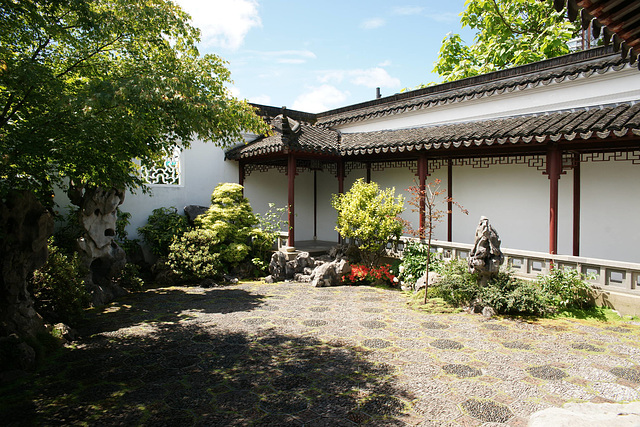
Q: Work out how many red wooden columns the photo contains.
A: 9